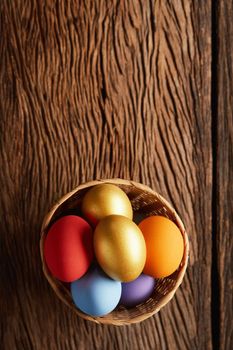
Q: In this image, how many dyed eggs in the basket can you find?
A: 6